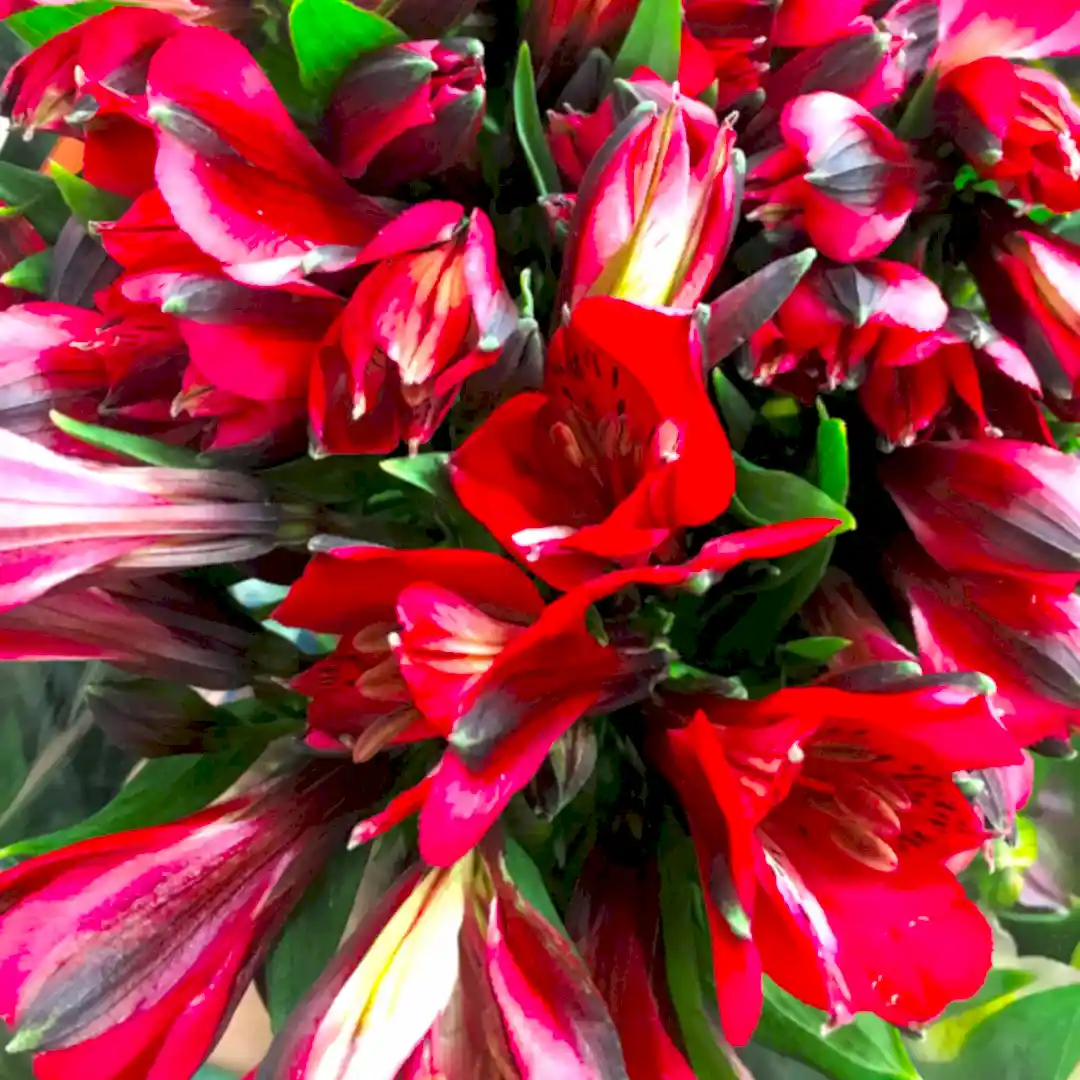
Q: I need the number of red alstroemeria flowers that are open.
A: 3